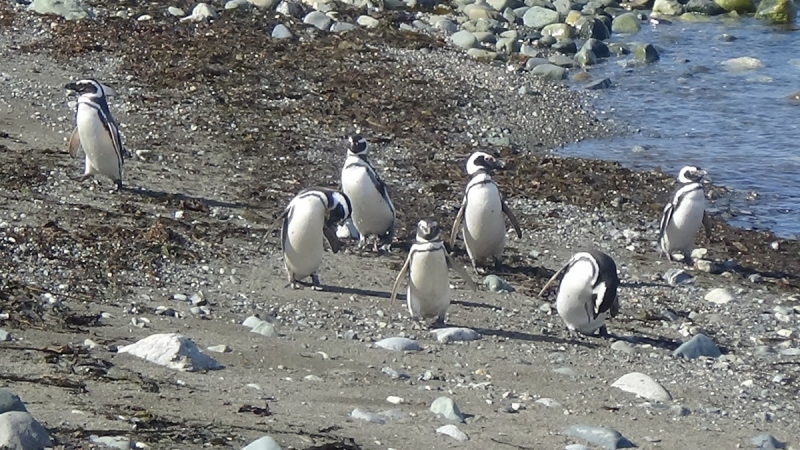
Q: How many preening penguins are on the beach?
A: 2